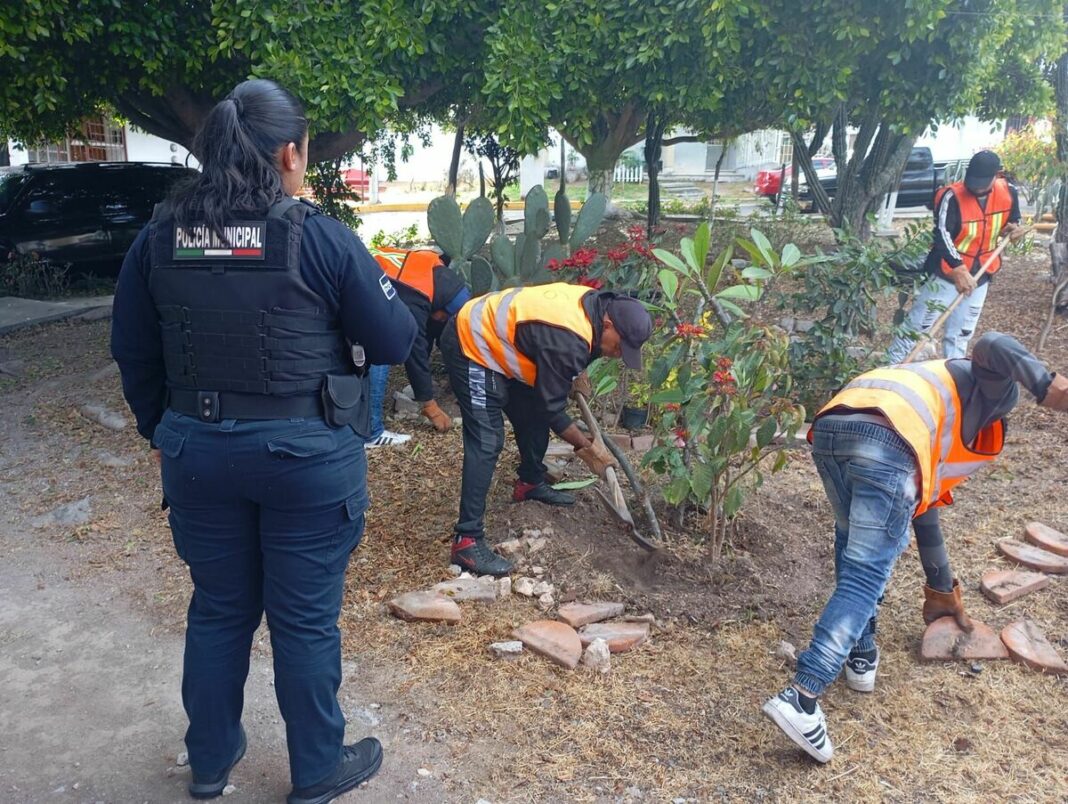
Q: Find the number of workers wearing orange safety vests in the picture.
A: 4